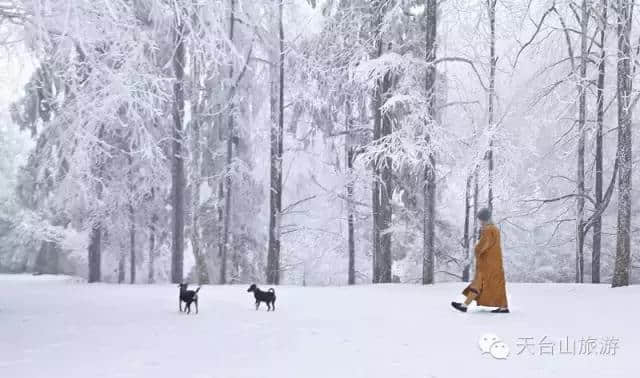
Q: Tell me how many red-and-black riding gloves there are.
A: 0